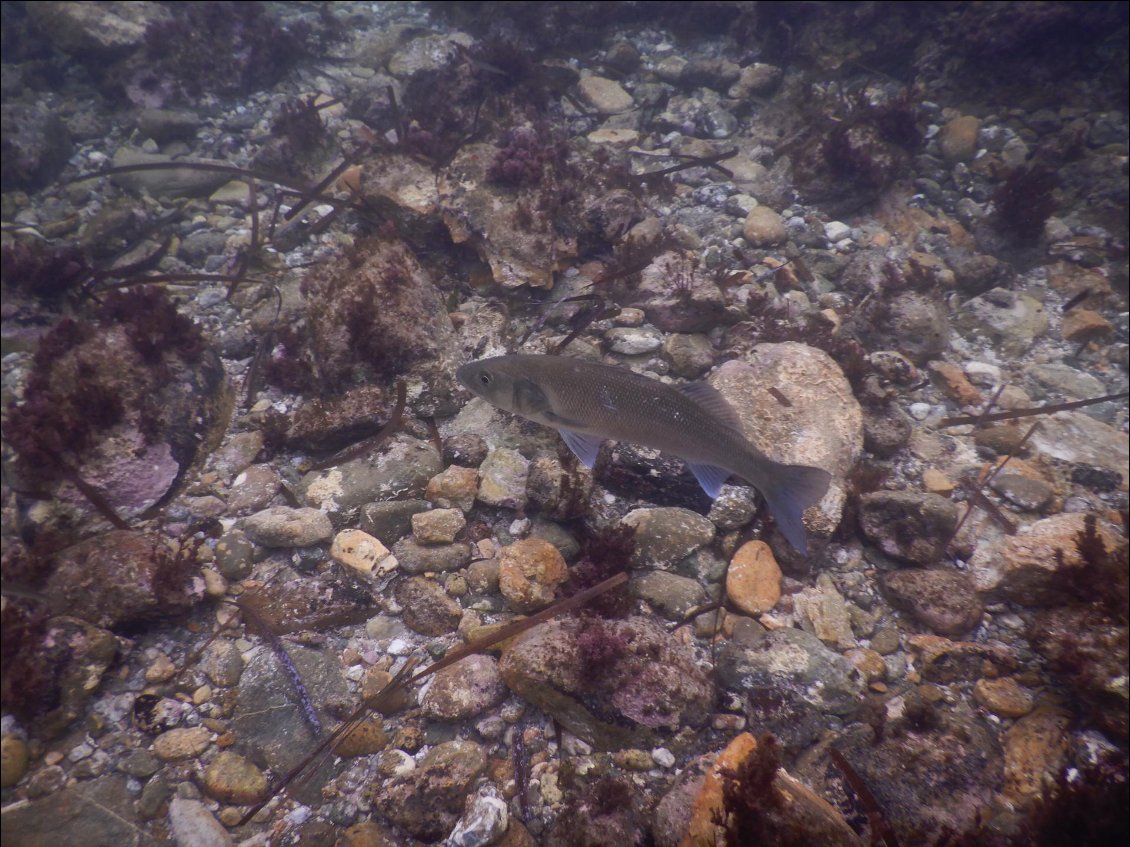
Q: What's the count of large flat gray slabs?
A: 2